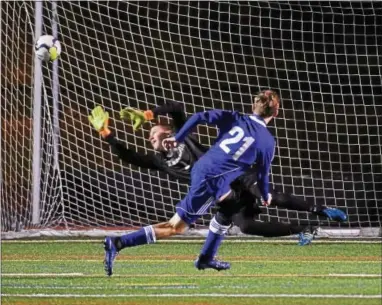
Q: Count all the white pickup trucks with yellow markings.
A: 0